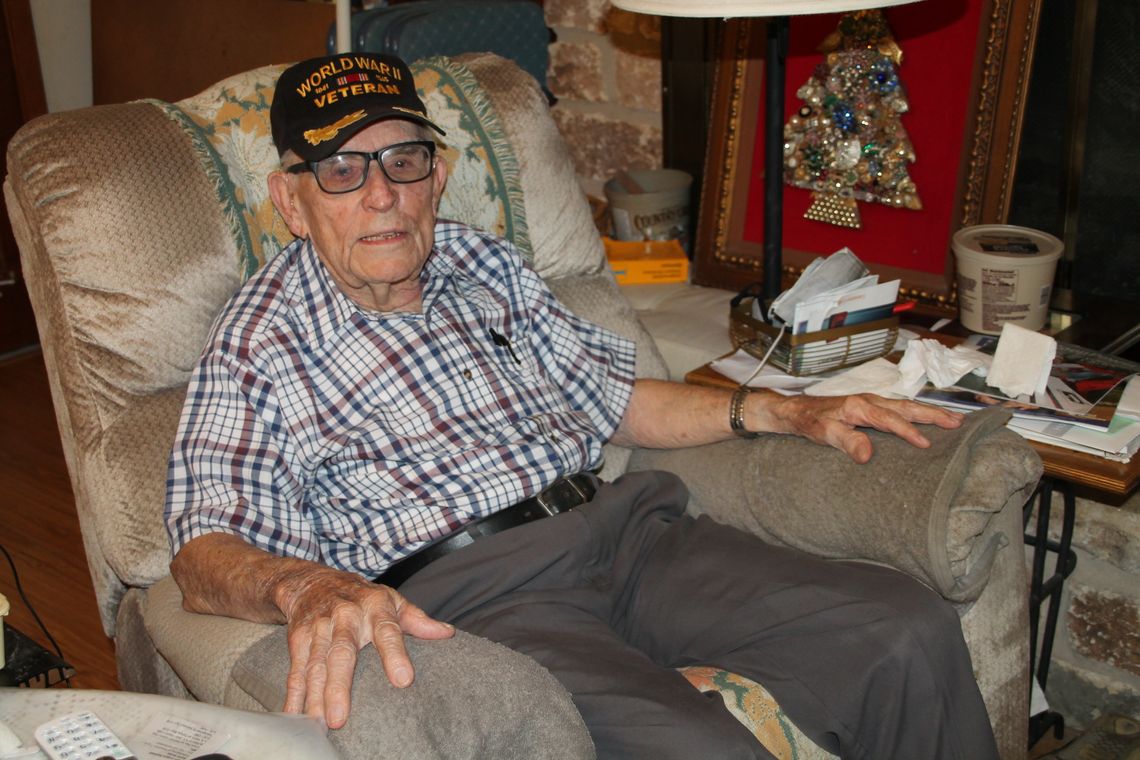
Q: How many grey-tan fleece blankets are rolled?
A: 1